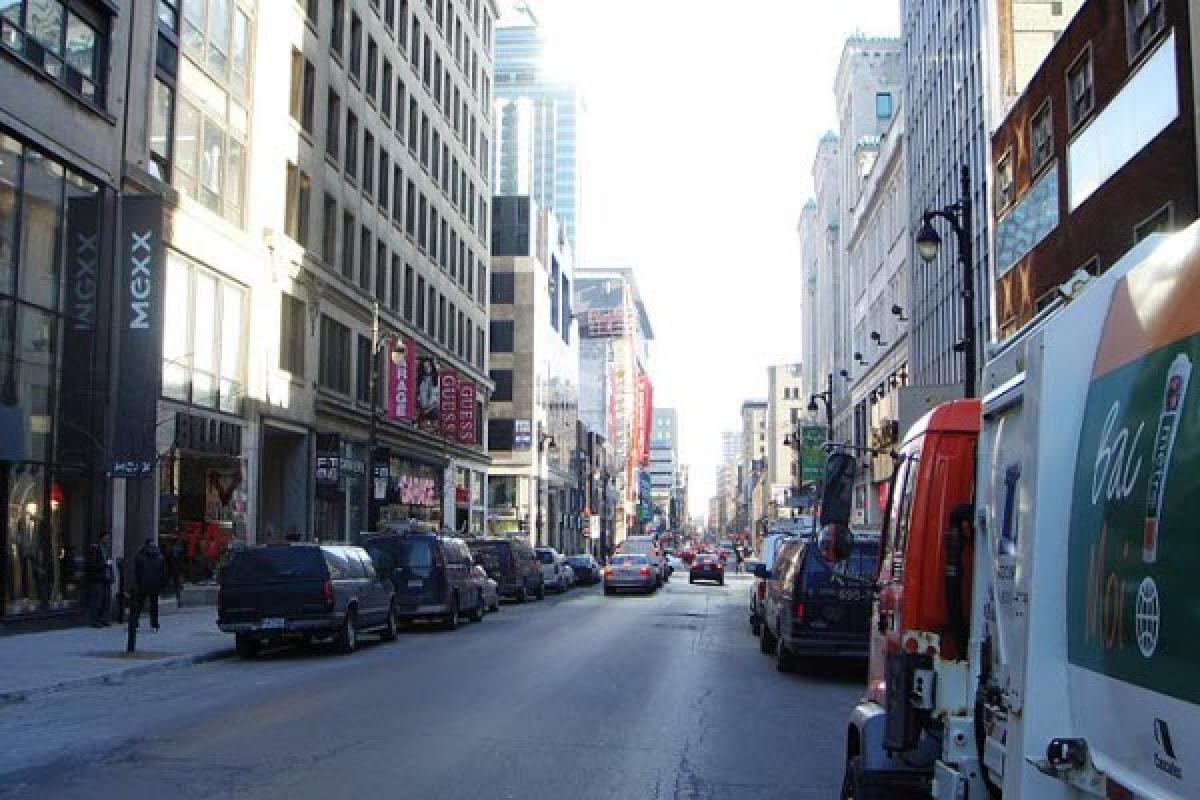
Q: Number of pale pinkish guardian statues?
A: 0